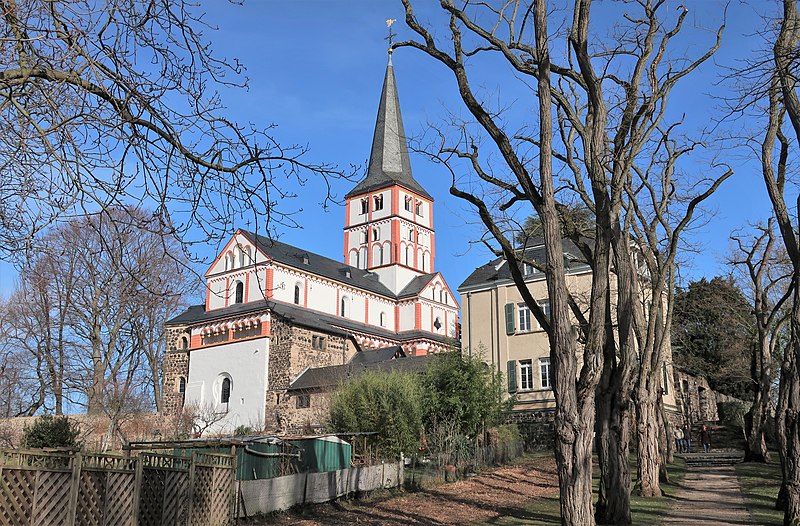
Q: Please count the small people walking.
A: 3